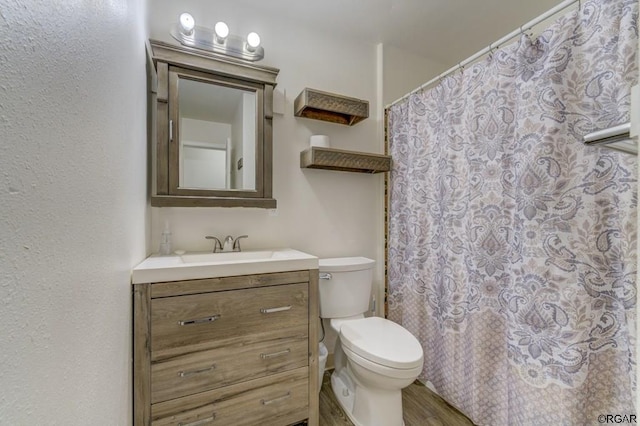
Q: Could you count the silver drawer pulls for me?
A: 6